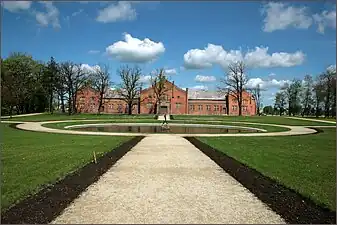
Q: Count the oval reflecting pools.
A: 1